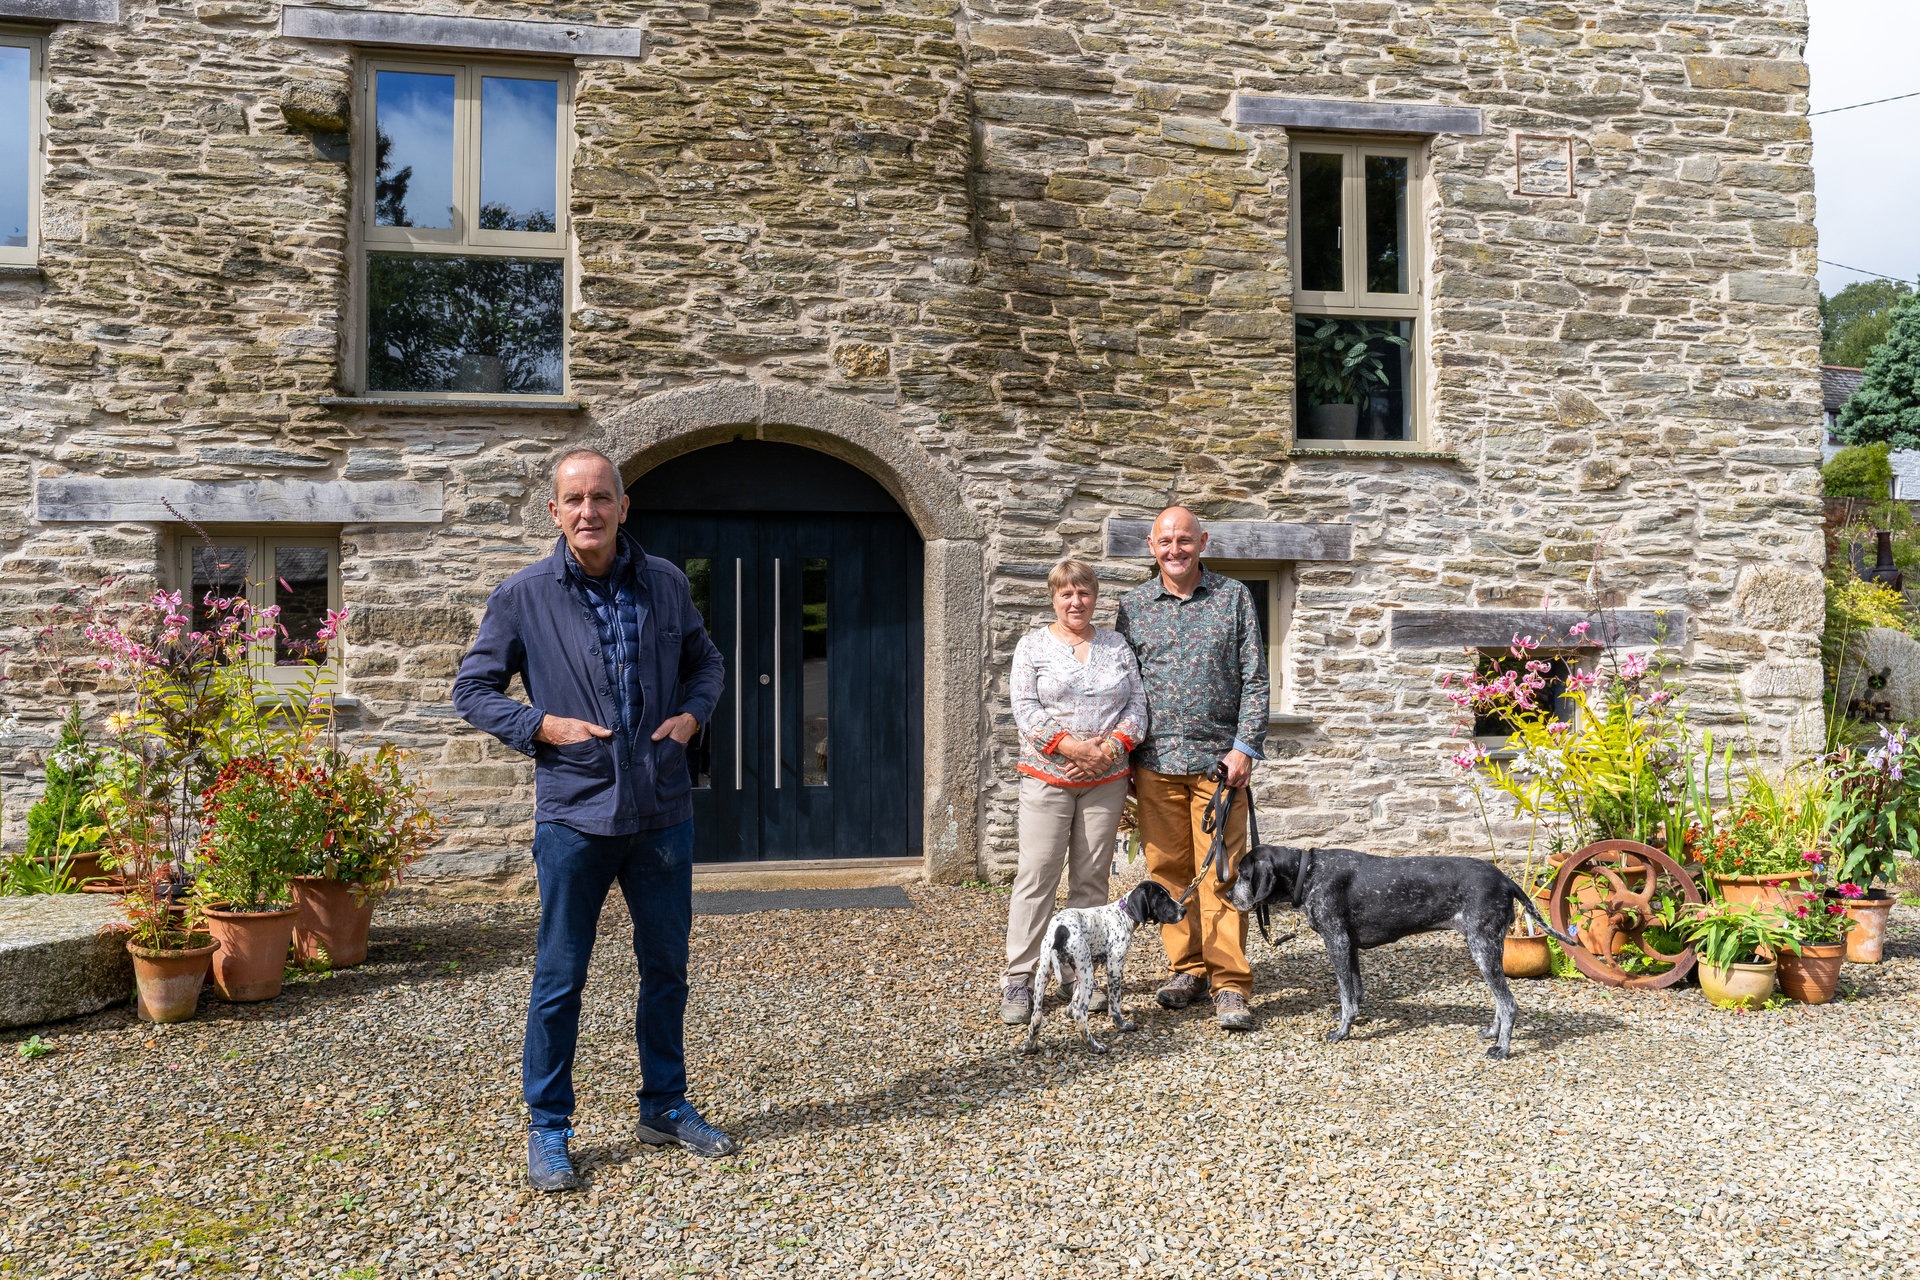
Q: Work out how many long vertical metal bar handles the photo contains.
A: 2